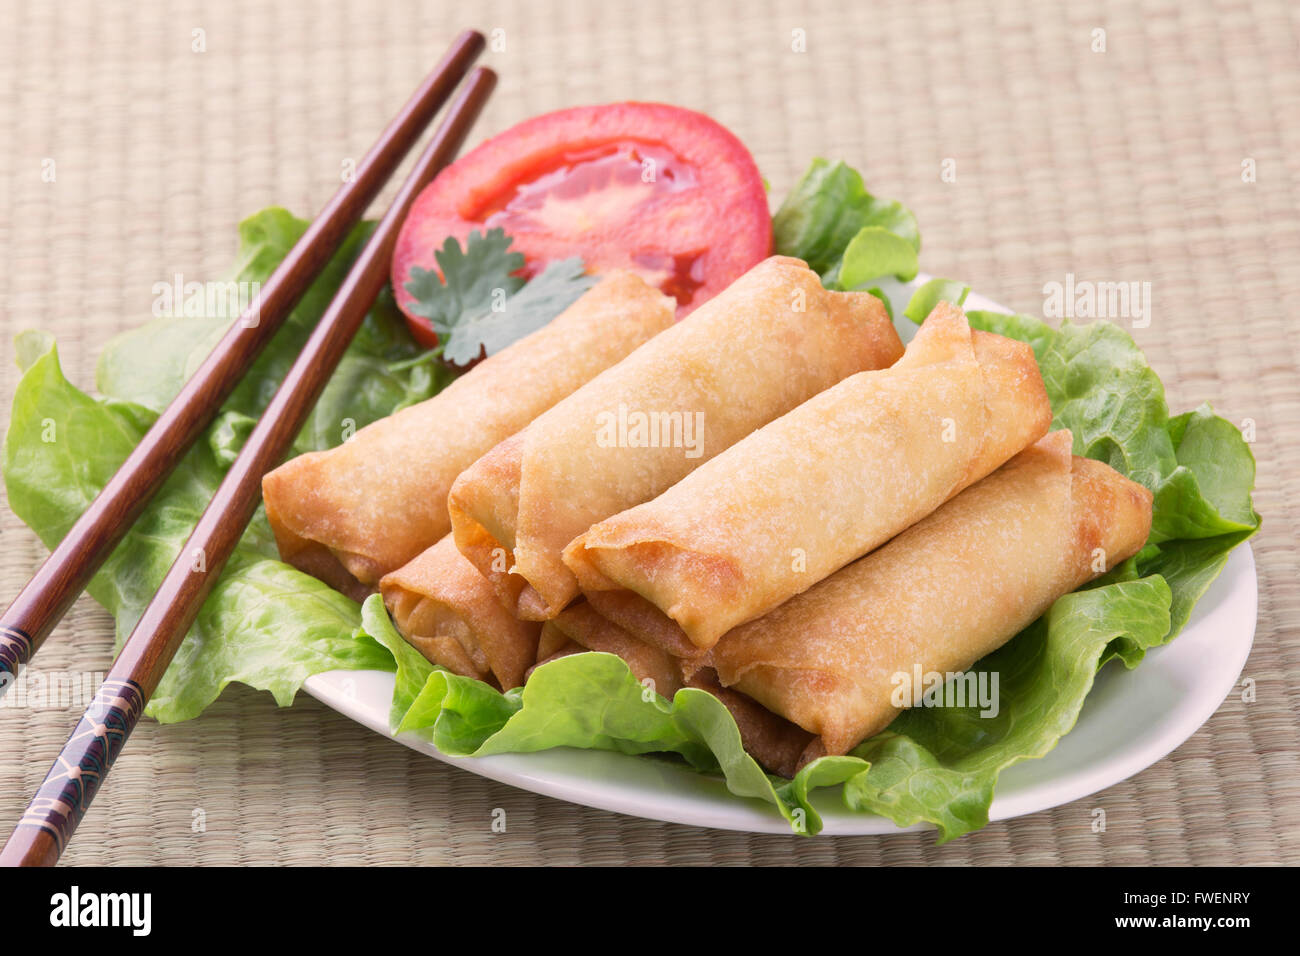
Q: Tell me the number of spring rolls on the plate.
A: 6